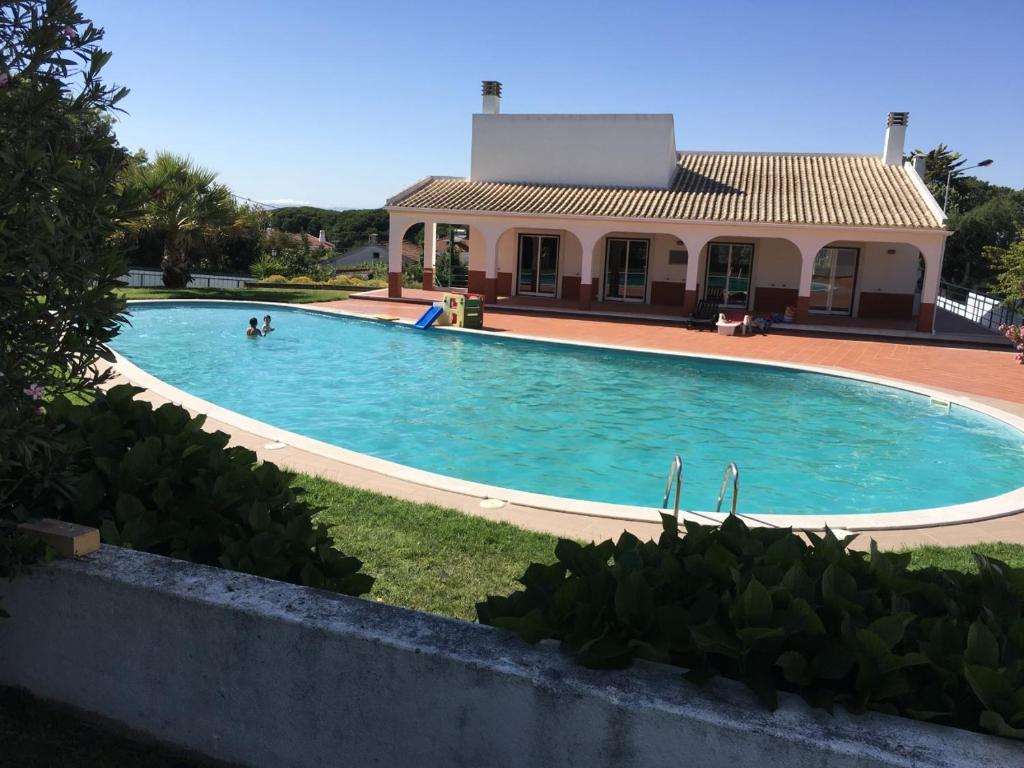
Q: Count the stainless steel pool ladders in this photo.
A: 1